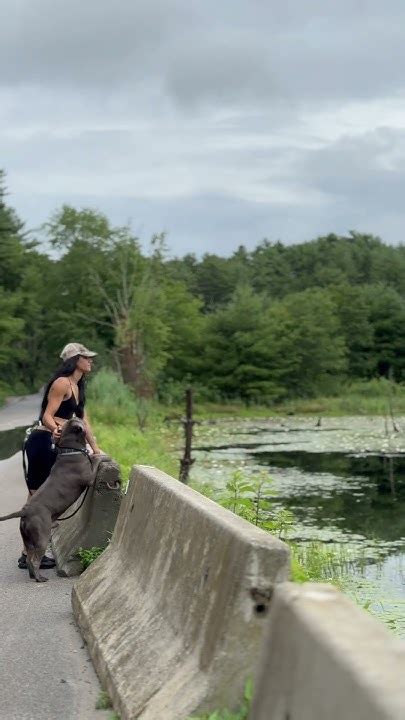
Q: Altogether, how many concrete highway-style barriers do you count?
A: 3